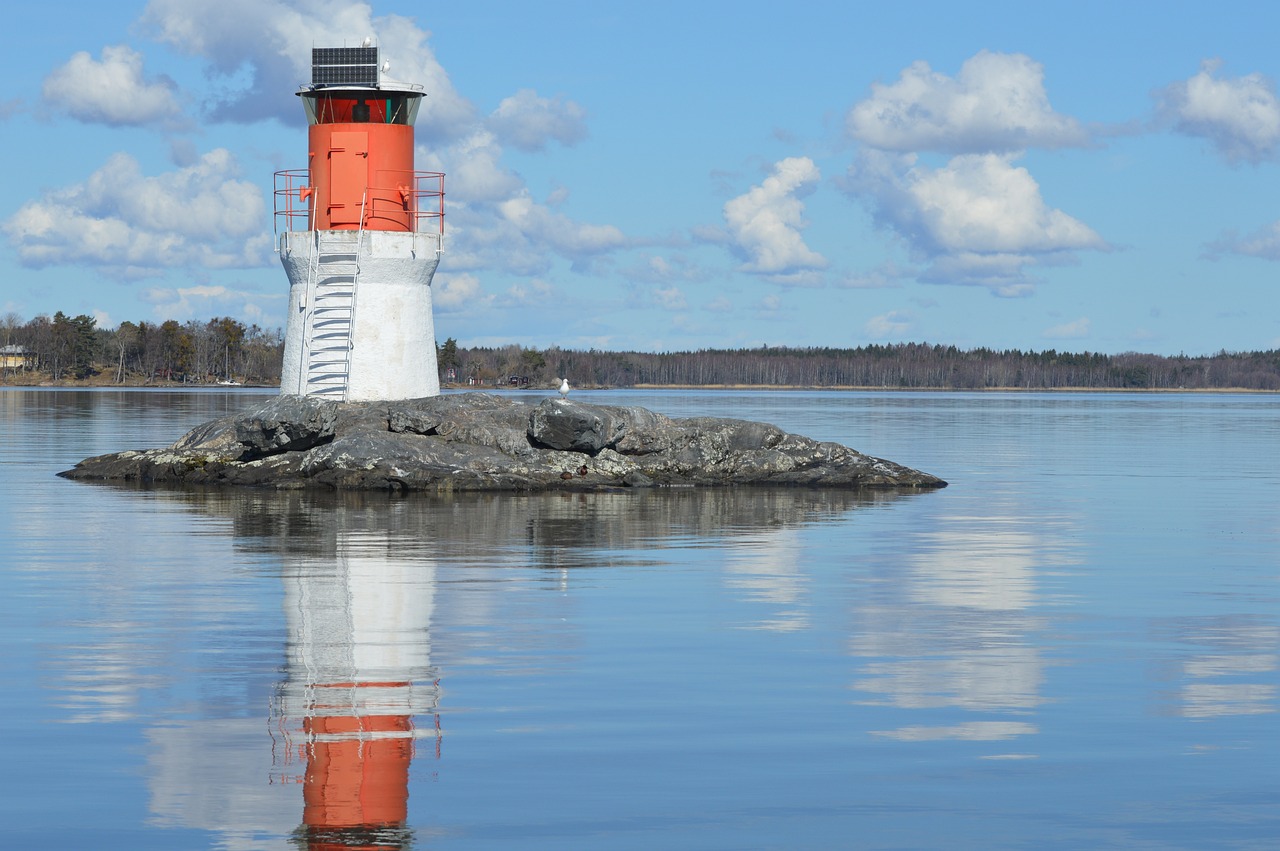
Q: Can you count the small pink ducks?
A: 0